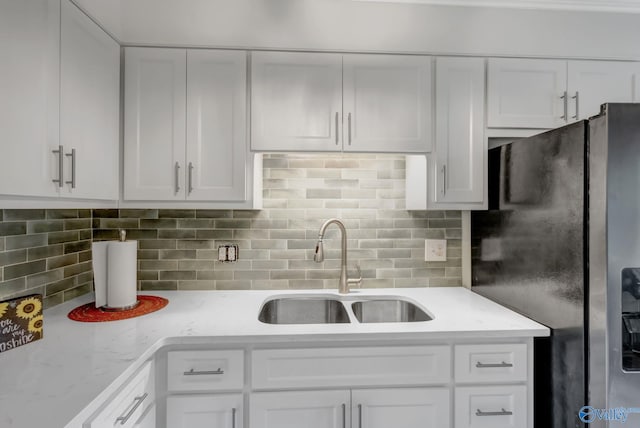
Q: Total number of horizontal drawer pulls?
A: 4